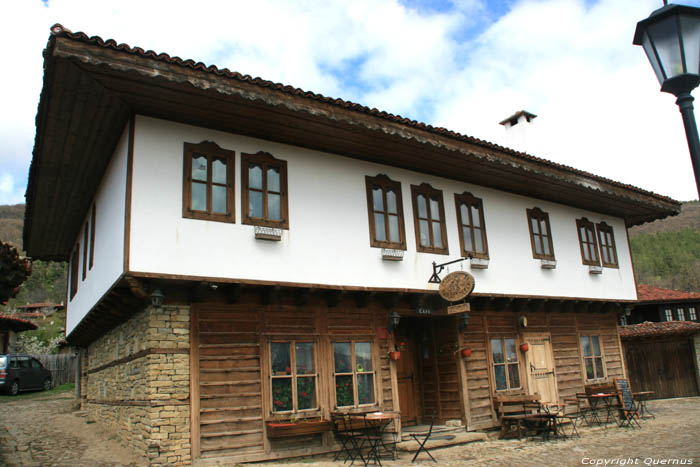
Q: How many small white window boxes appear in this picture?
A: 5